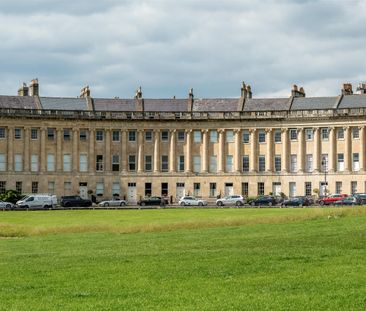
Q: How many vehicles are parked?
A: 12